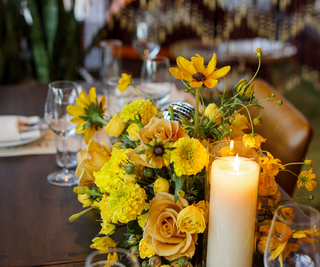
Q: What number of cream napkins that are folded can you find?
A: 1